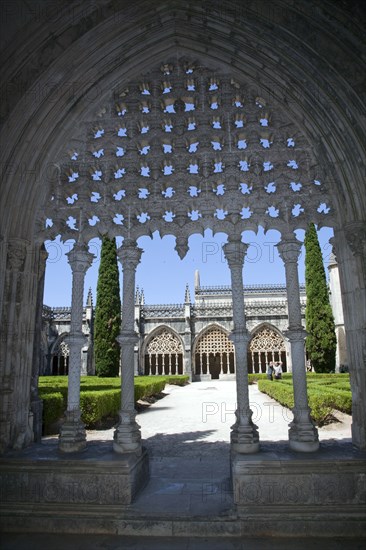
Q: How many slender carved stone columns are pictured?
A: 4